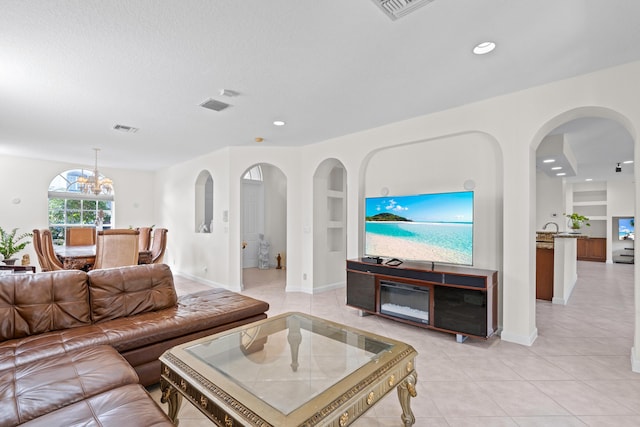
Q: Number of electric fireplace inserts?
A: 1